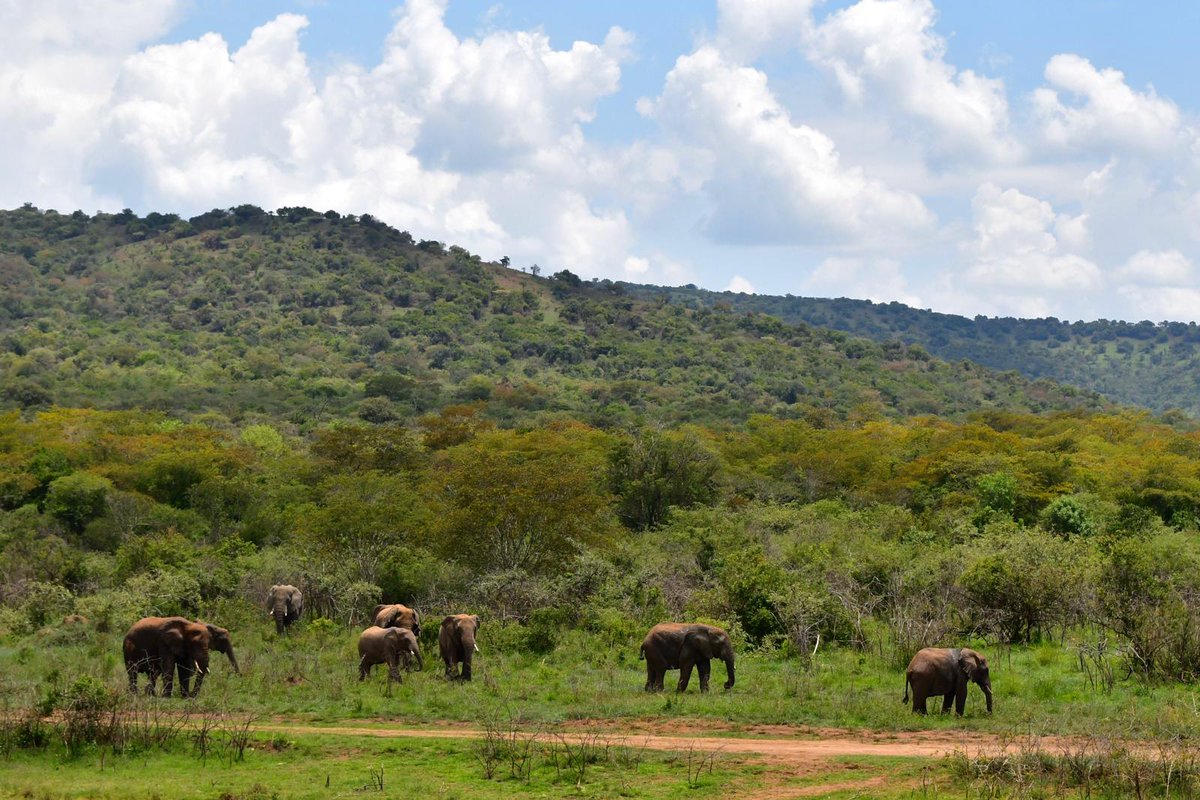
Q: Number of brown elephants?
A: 7